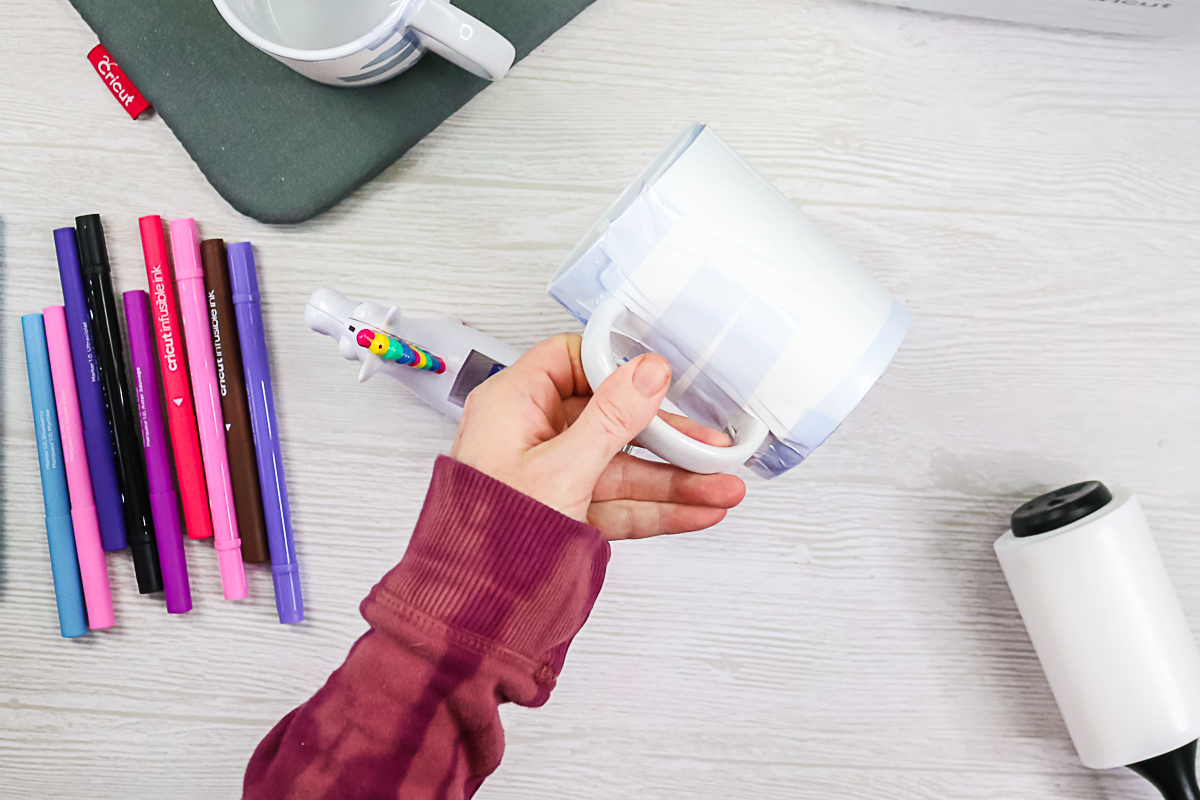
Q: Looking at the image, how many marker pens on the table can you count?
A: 9